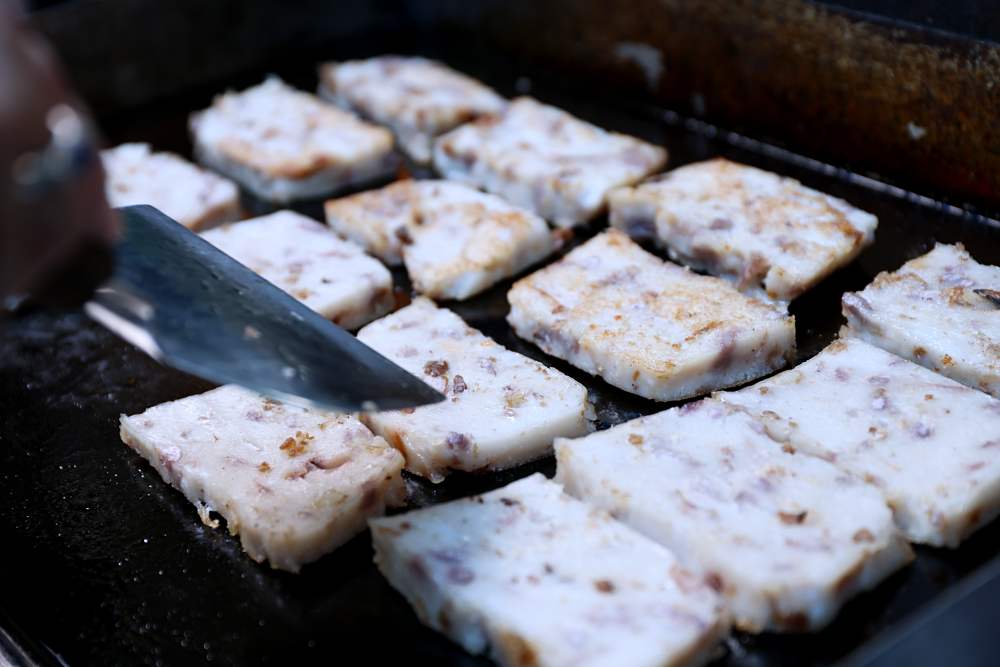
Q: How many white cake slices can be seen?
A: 14